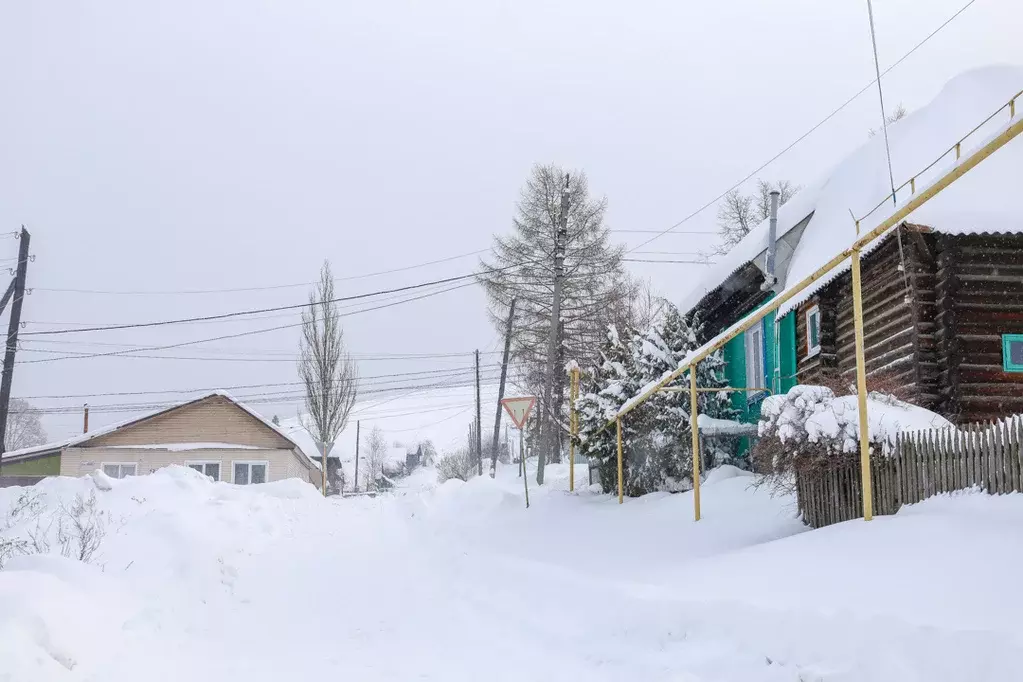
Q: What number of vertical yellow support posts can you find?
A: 4